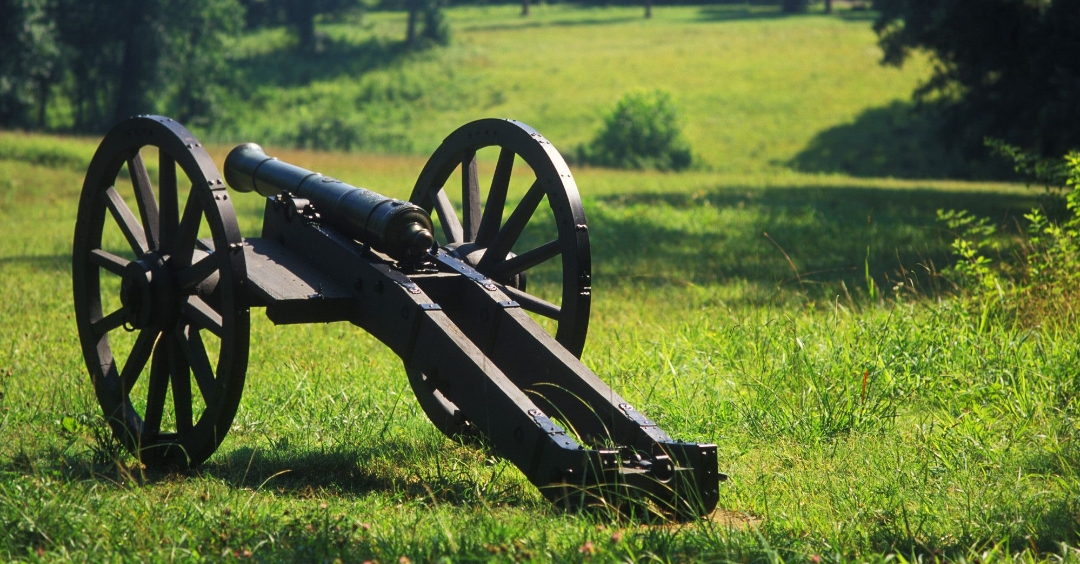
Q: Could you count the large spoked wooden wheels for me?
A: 2